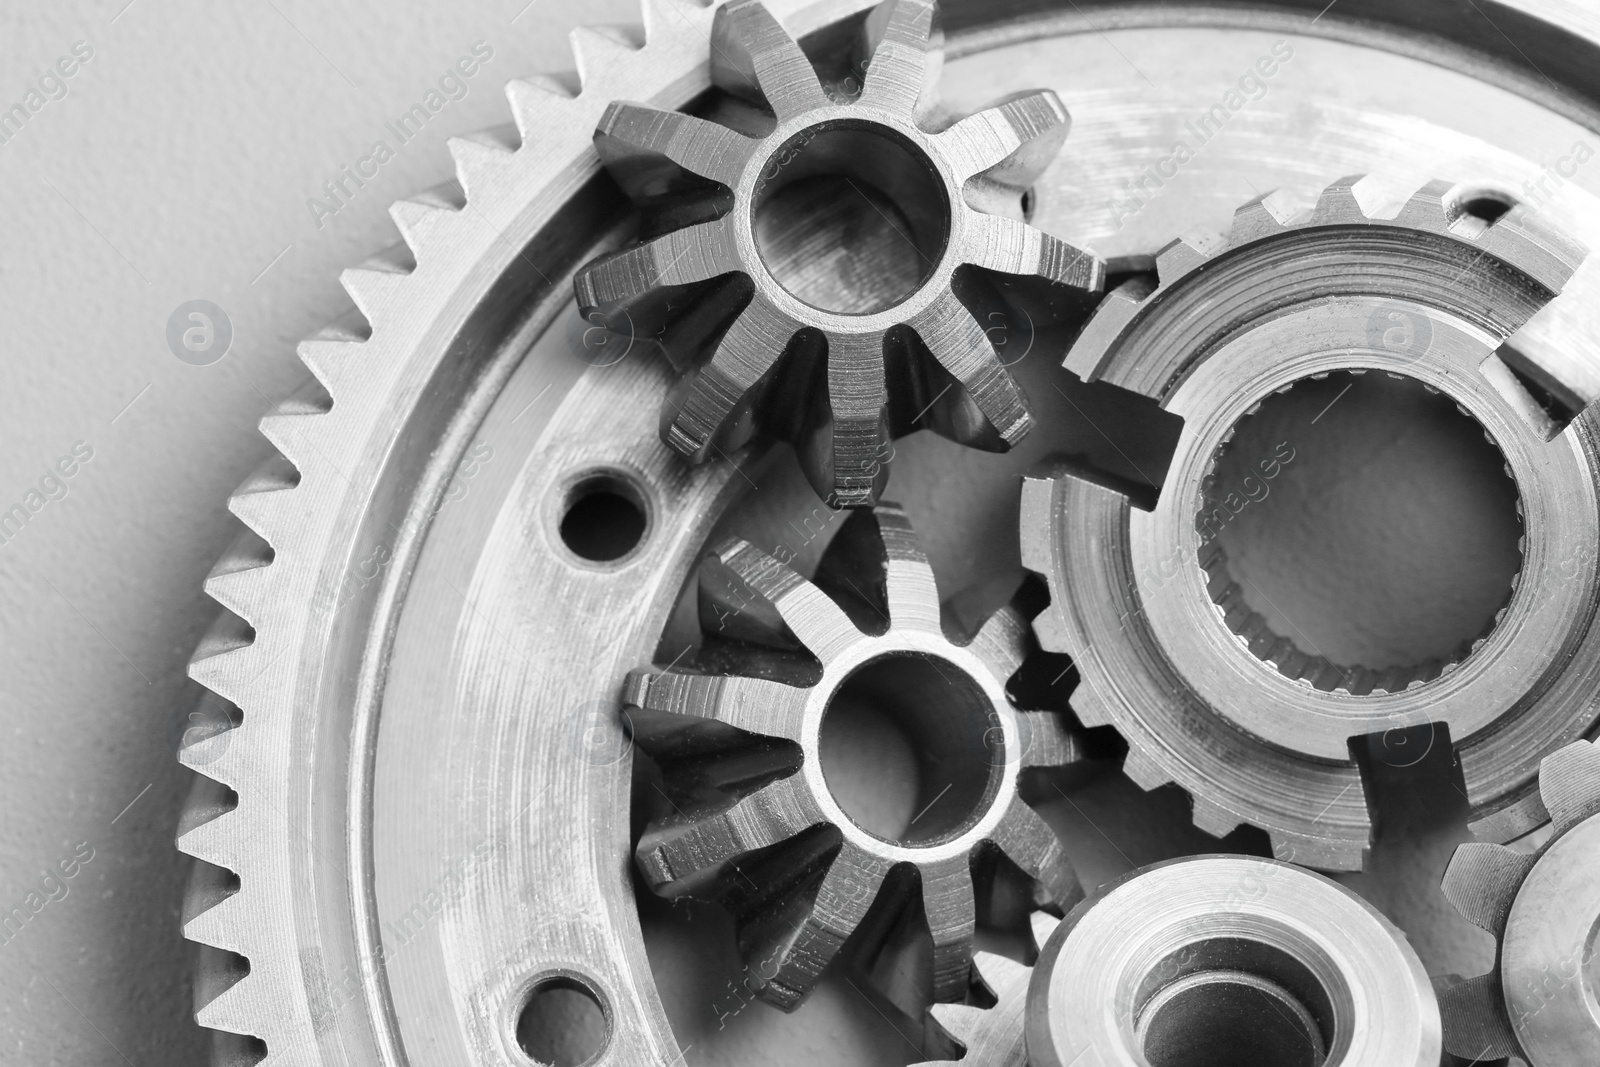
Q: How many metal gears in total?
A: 6